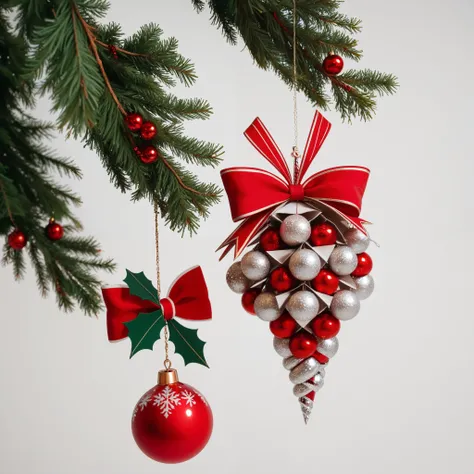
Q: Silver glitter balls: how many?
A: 12